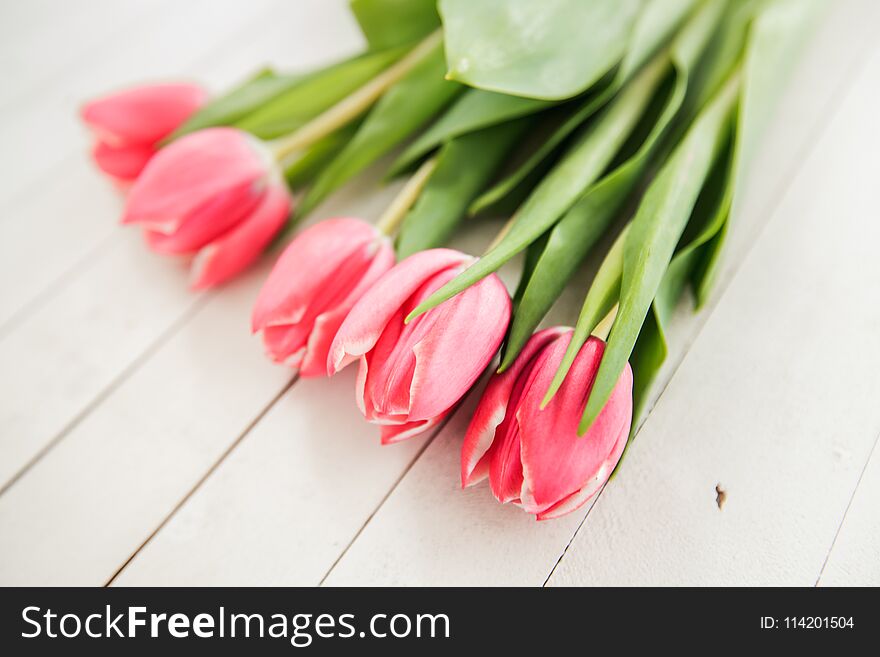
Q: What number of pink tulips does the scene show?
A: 5